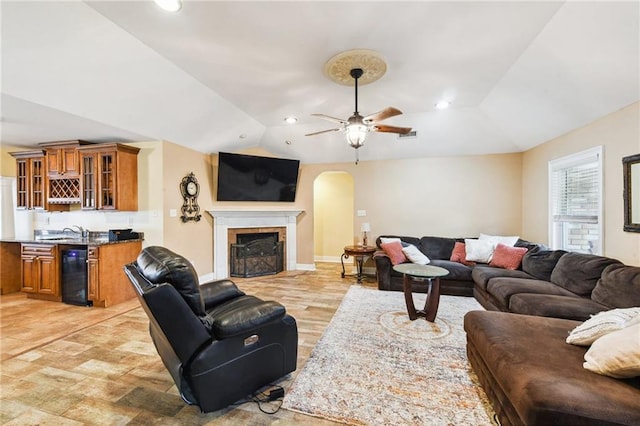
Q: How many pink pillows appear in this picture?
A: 3